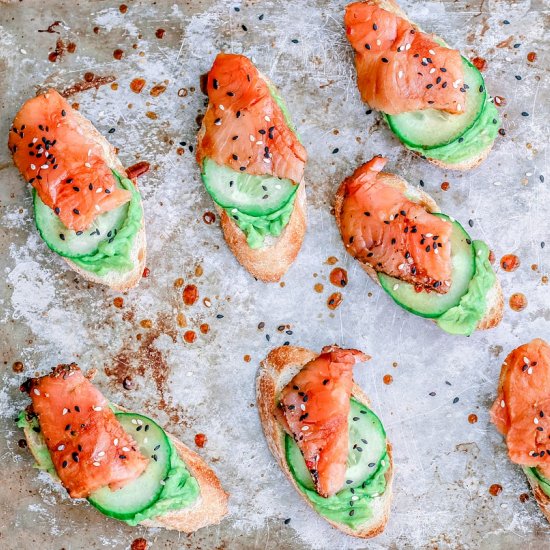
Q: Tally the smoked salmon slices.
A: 7